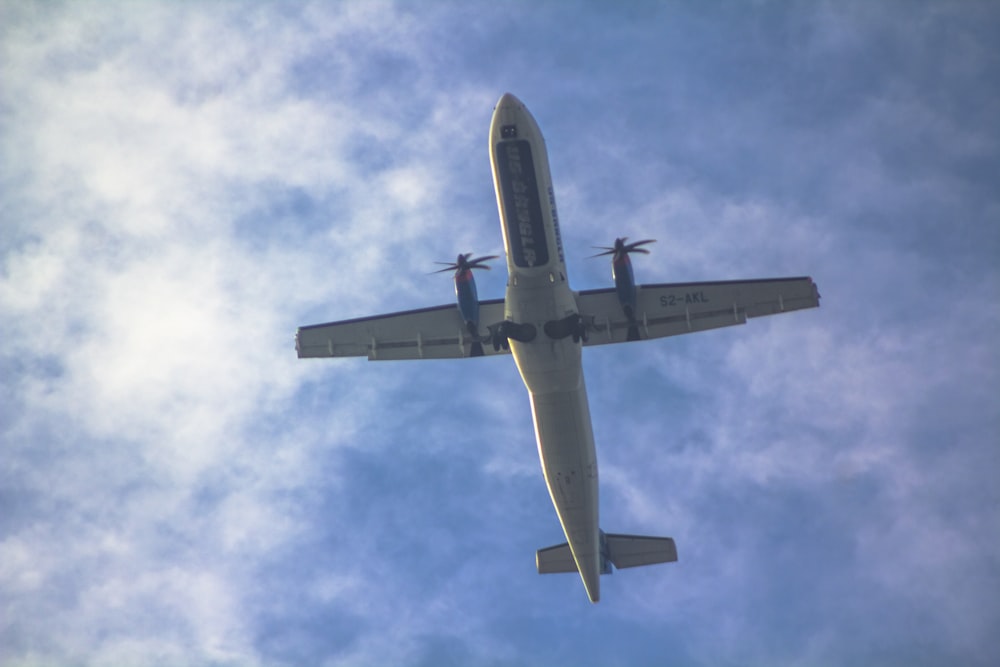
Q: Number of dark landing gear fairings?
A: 2